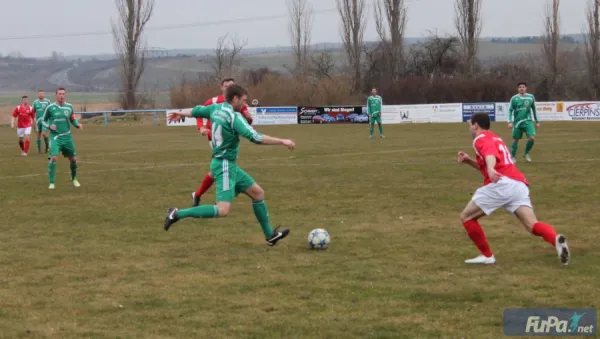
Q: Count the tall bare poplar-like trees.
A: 7